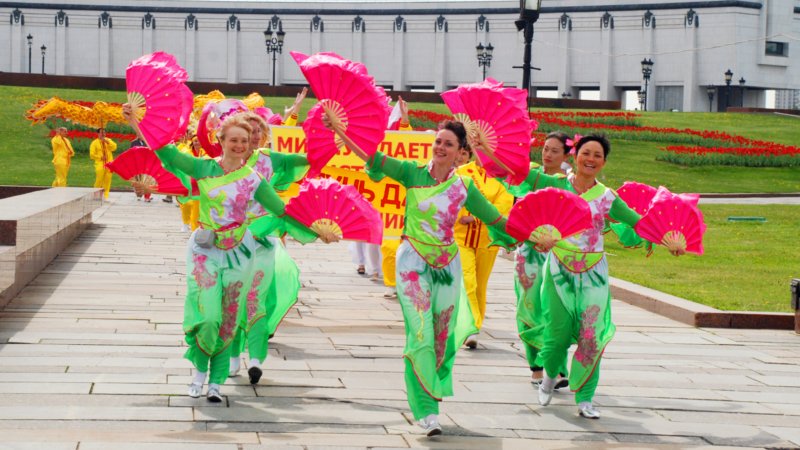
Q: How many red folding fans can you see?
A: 10